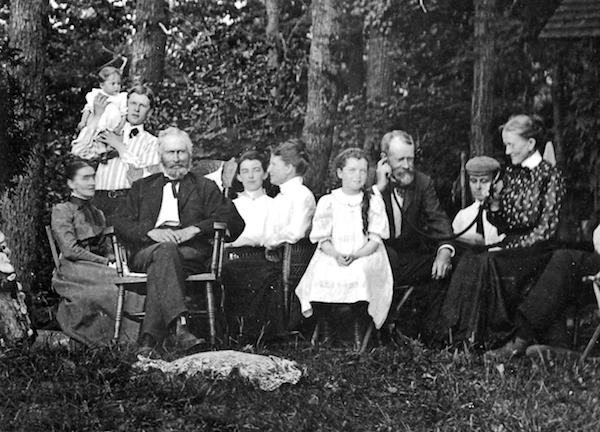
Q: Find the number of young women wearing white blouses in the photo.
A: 2